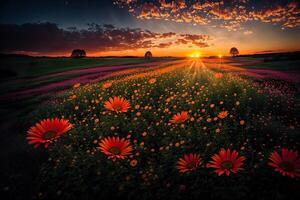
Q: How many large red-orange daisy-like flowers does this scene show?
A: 7